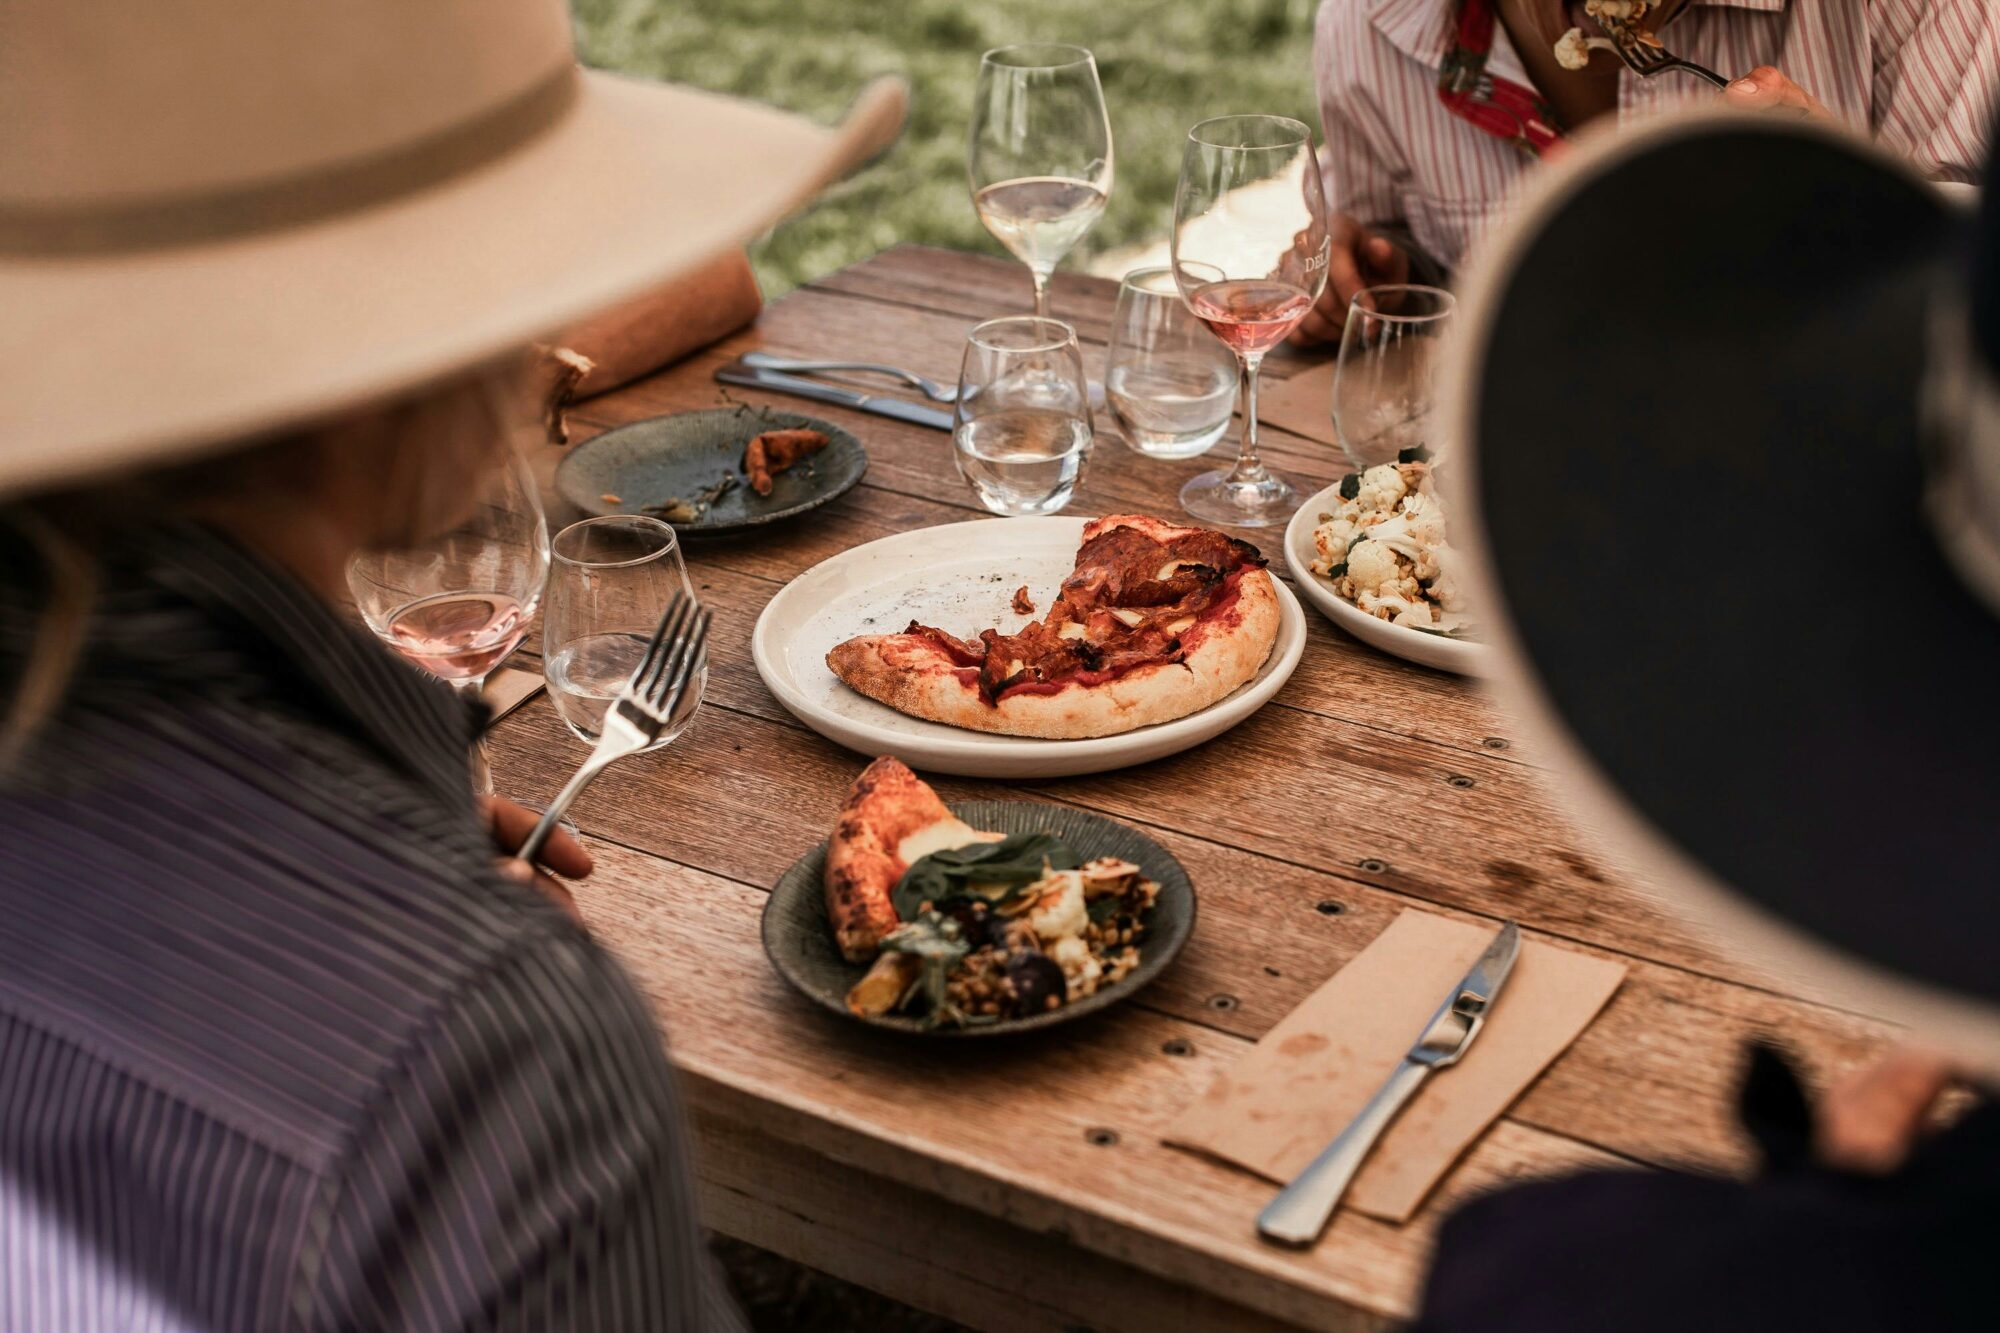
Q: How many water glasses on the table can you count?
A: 4